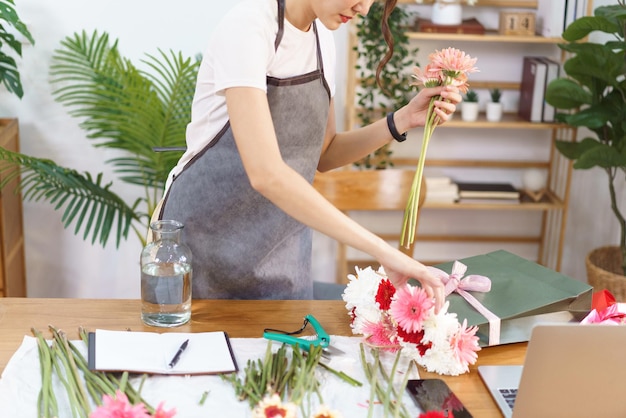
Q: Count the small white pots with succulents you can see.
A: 2